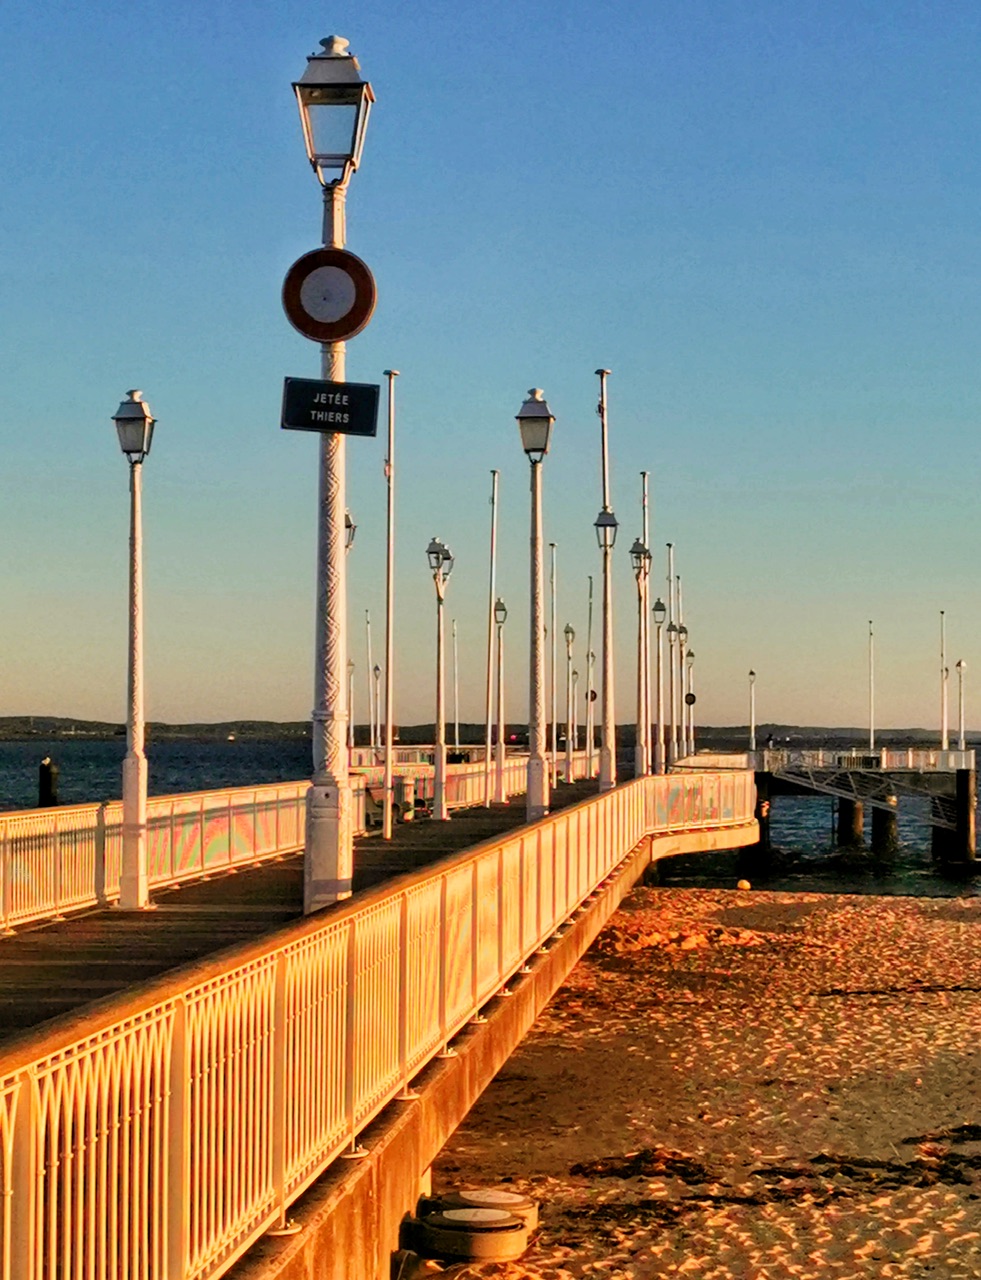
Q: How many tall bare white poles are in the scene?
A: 12